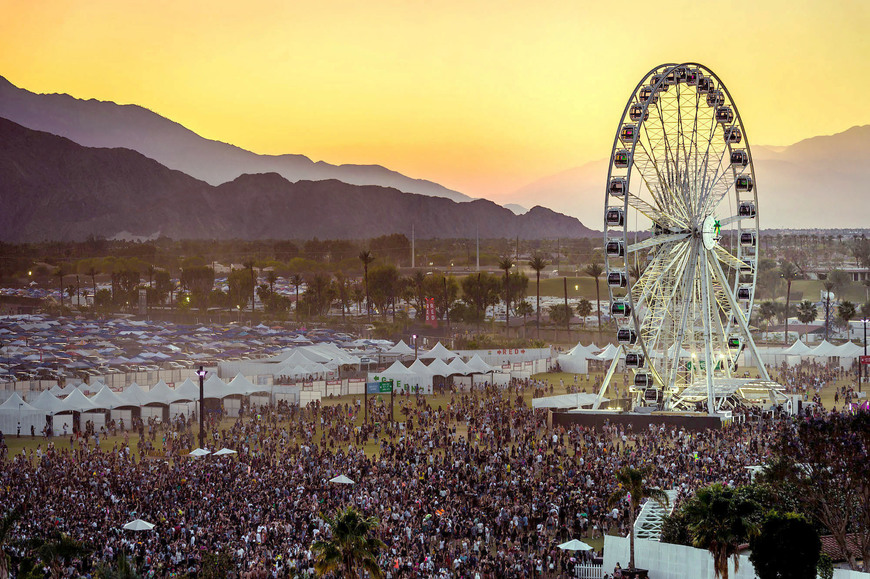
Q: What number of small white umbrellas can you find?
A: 5